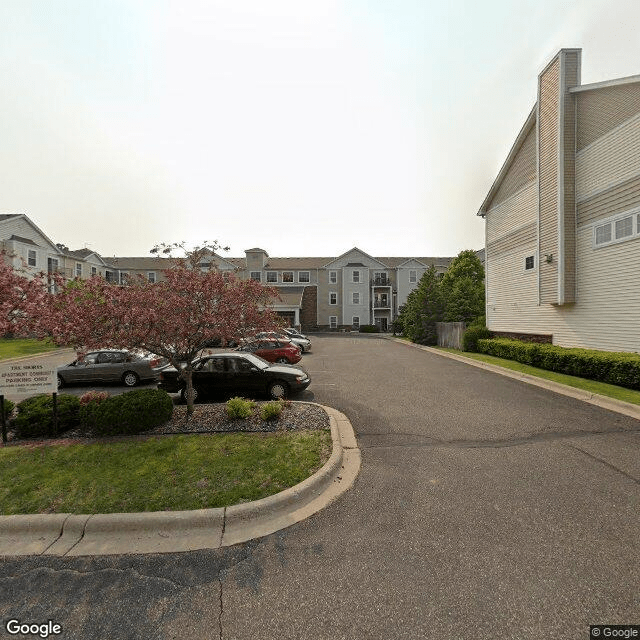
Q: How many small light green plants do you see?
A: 2